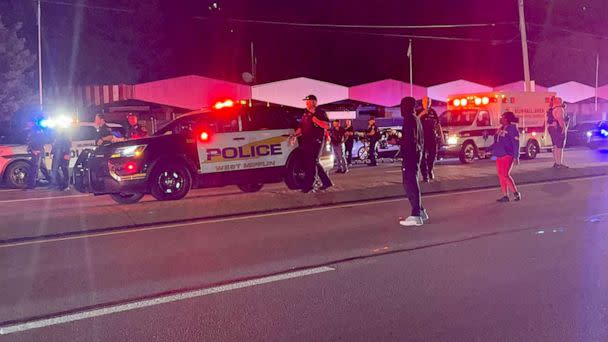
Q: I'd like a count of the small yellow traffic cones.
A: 0